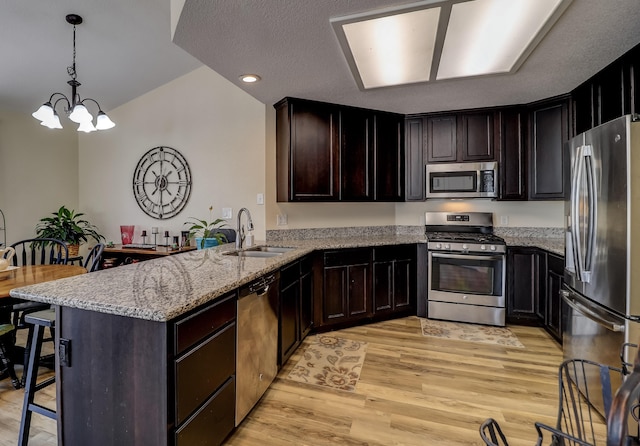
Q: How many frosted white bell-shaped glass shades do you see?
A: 5